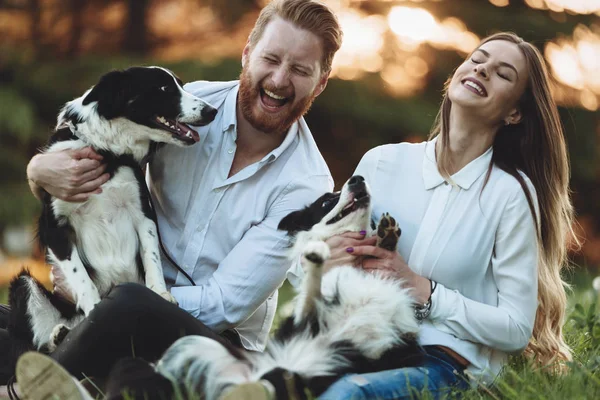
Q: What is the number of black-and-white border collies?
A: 2